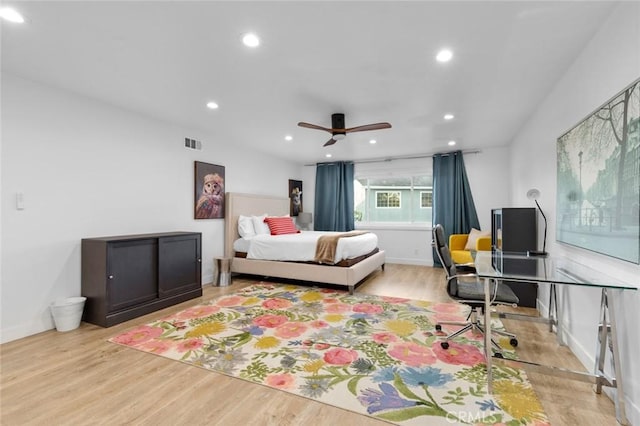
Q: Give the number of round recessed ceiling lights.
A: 9